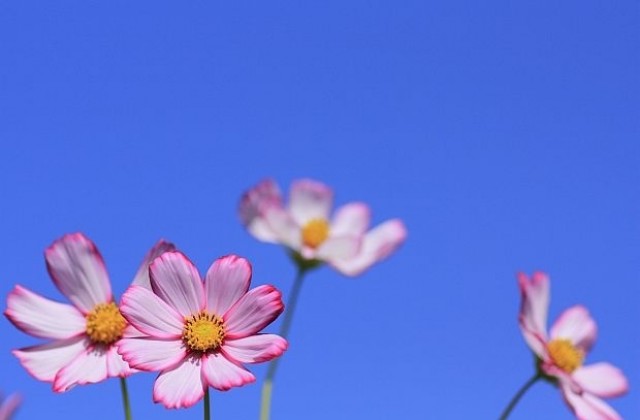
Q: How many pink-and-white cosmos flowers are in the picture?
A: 4